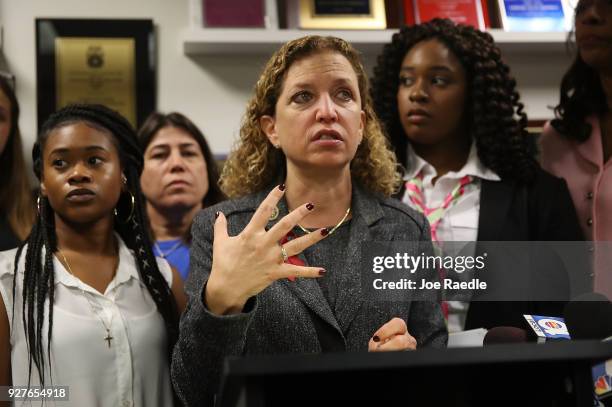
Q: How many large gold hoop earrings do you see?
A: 2